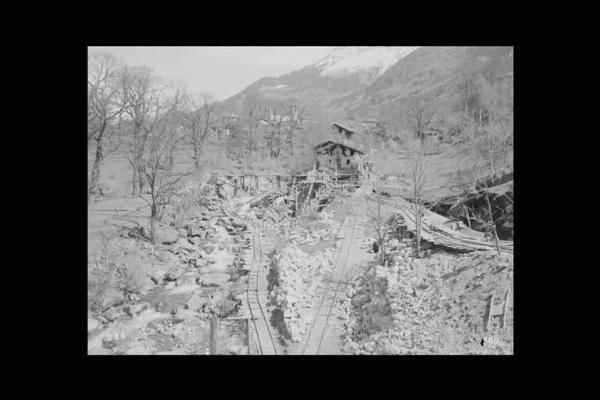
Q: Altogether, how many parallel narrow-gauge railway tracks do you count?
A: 2